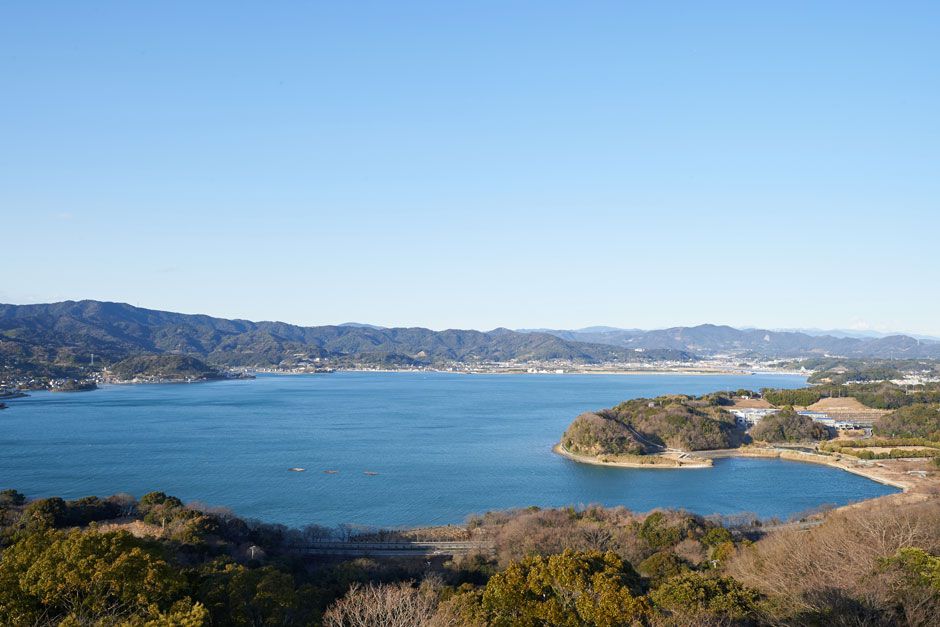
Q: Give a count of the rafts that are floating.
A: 3